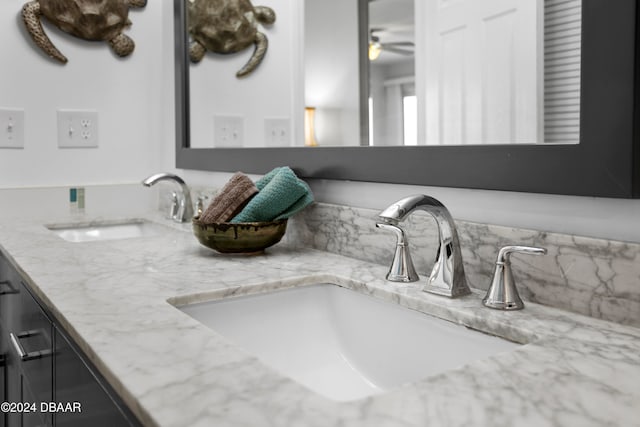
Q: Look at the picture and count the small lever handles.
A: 4